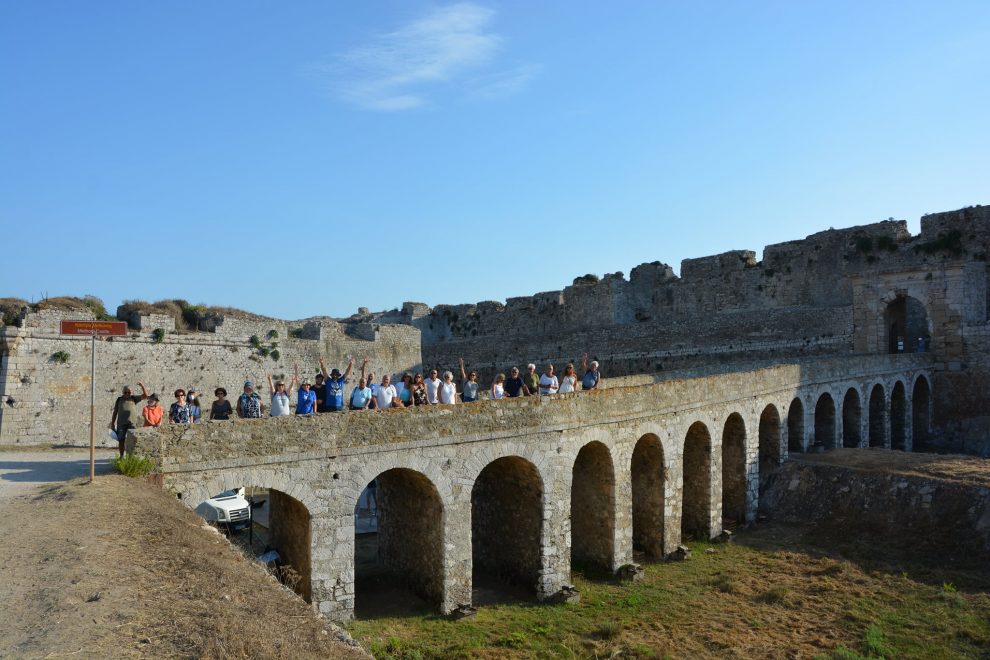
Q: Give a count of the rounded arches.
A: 15